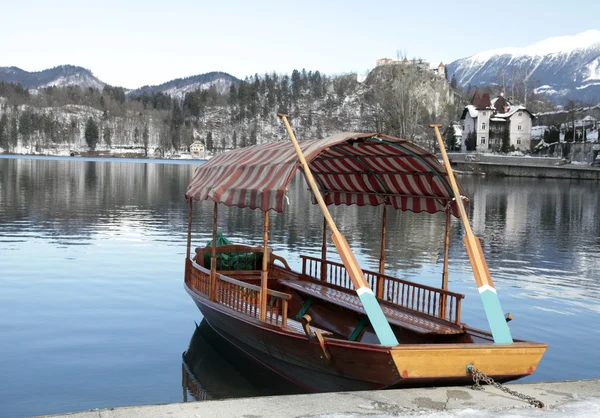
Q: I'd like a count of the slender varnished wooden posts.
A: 6